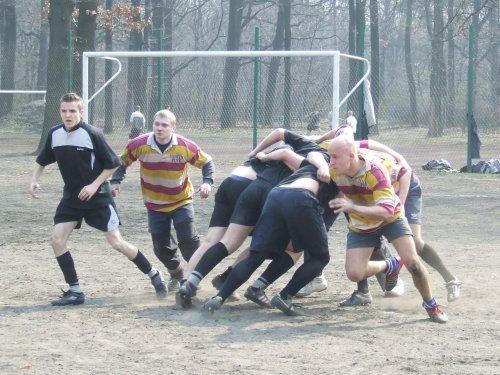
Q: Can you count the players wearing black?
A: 4